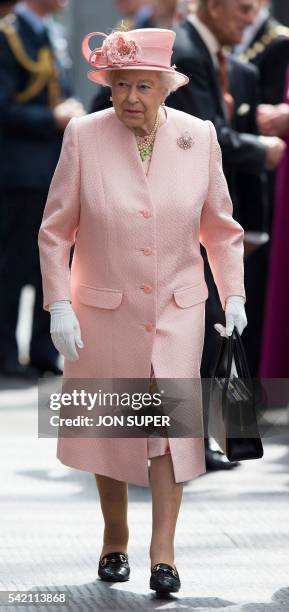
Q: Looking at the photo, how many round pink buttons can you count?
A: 4